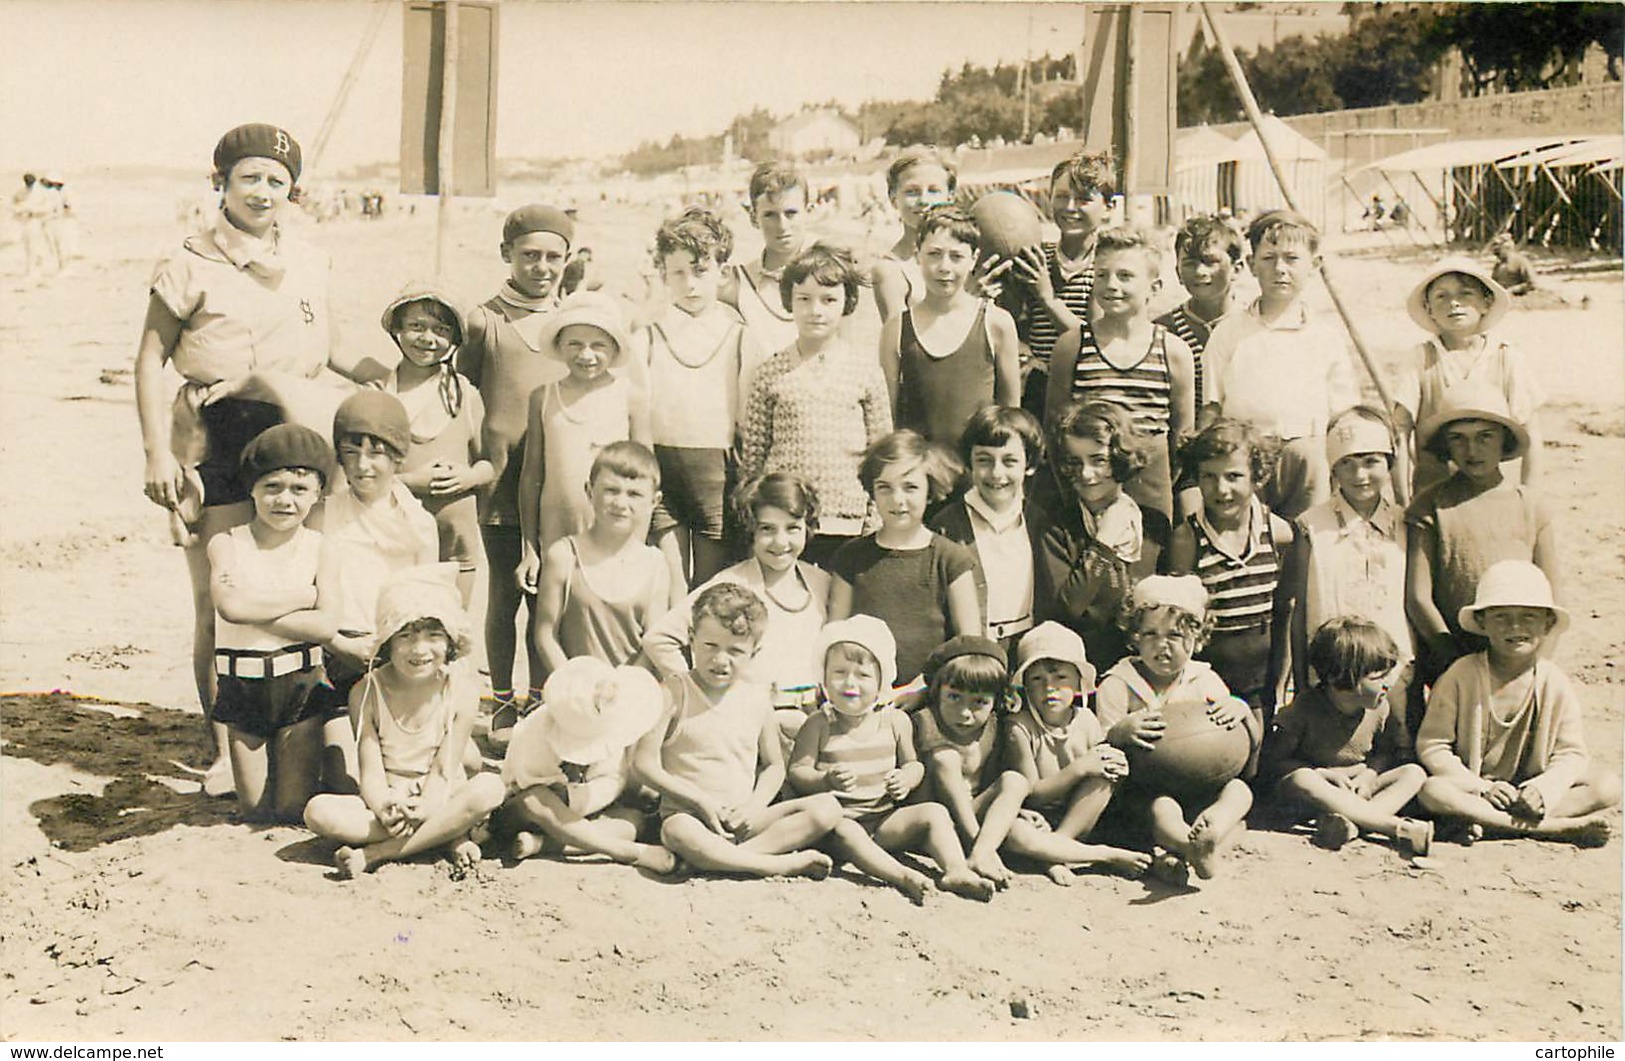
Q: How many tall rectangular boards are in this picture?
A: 2